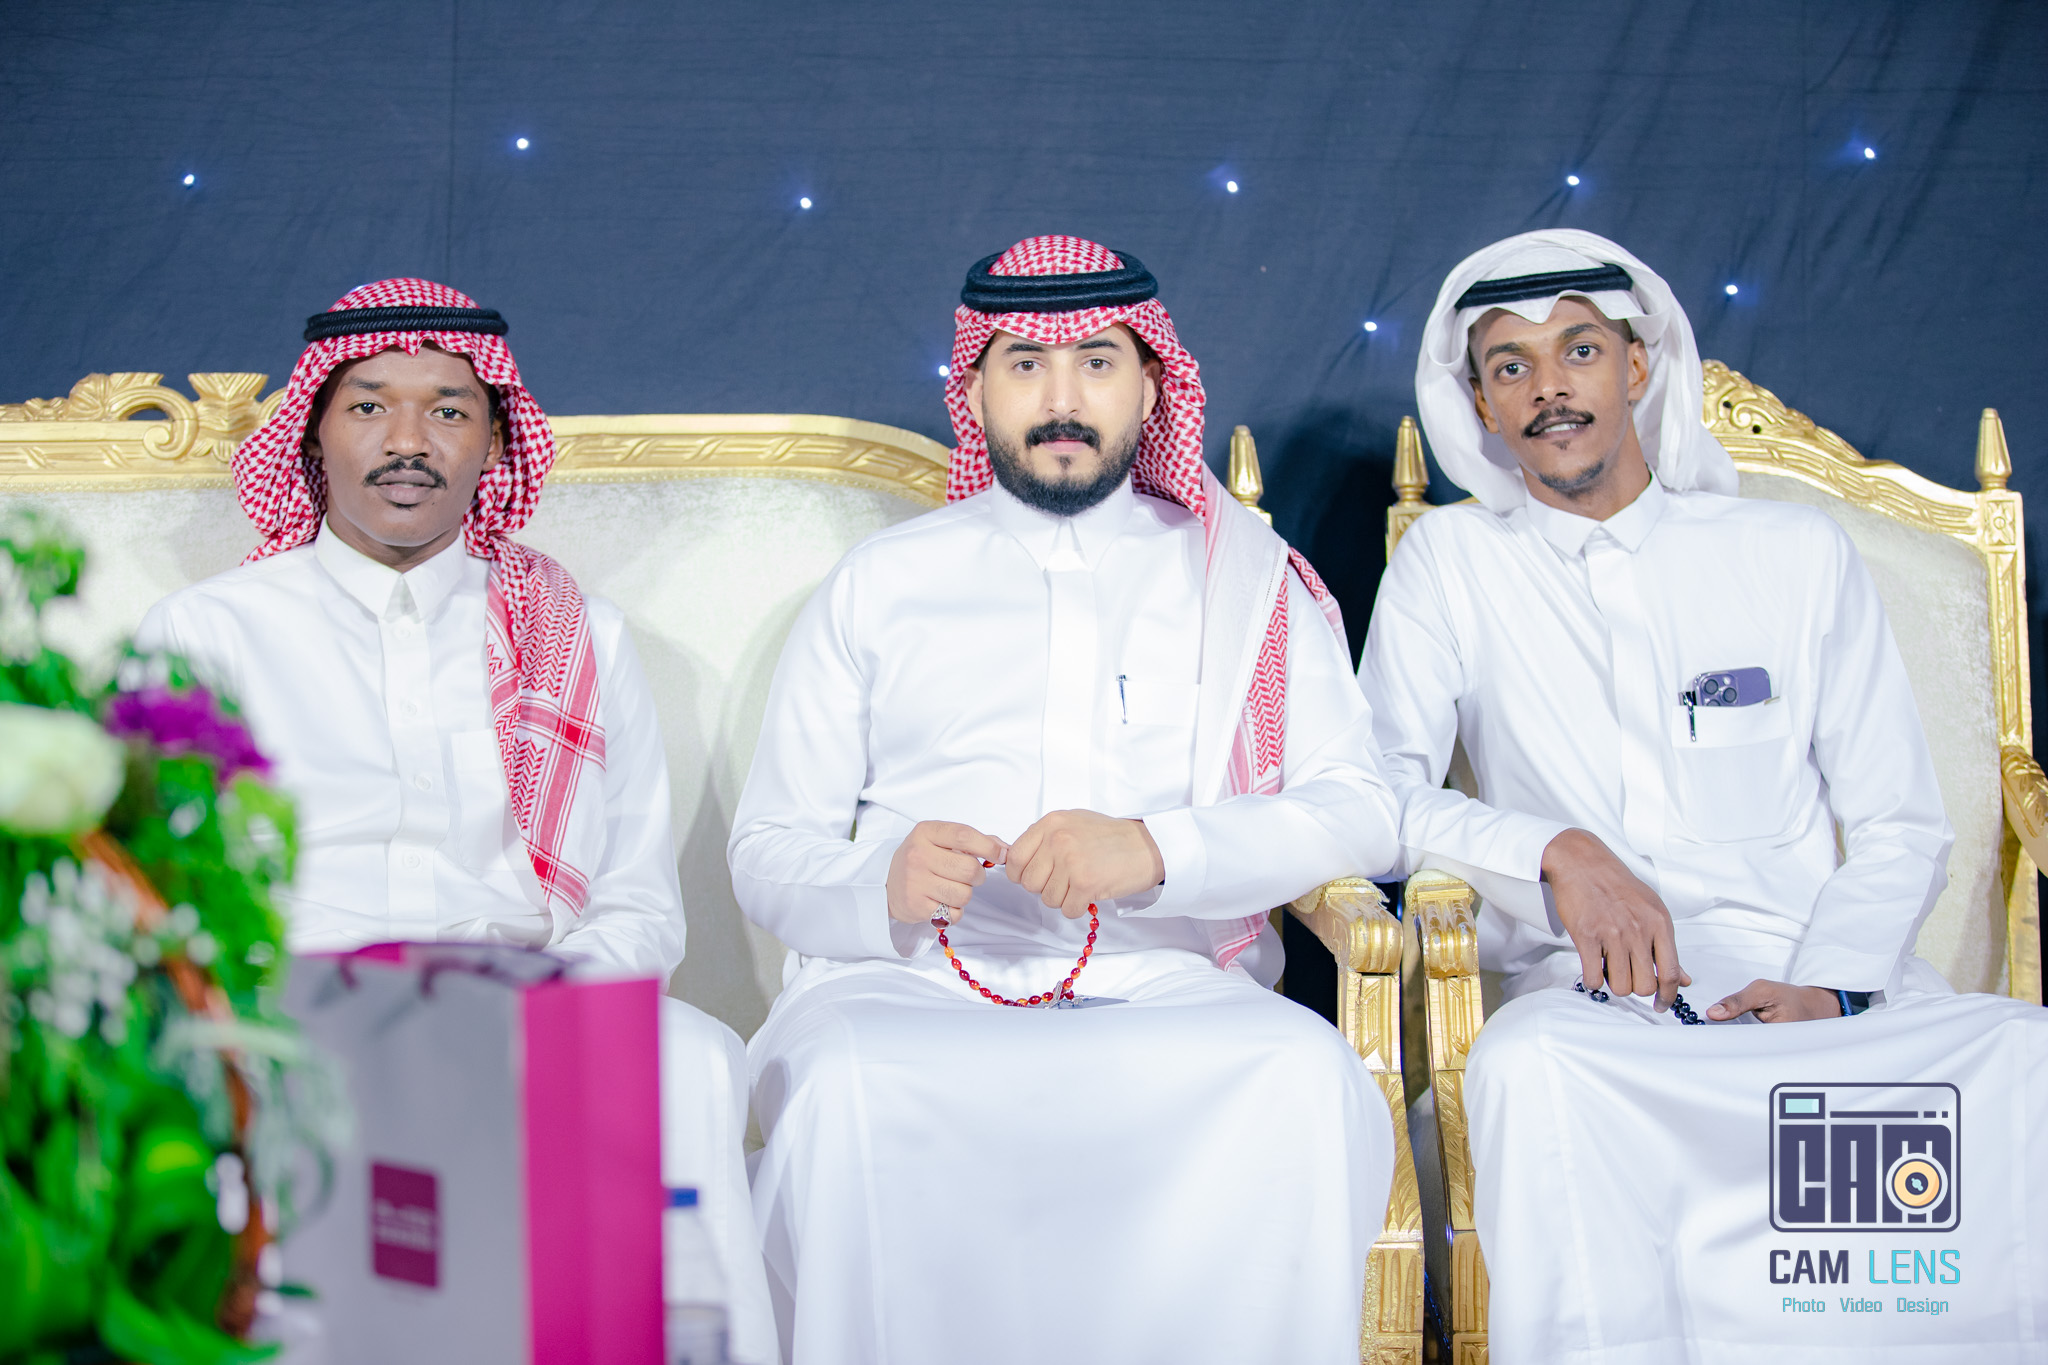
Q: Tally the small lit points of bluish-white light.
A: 9